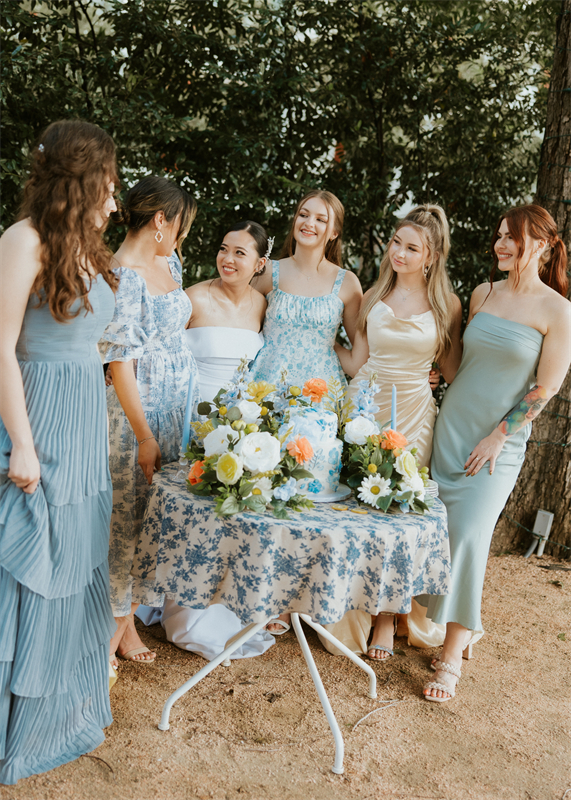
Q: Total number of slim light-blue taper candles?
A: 2